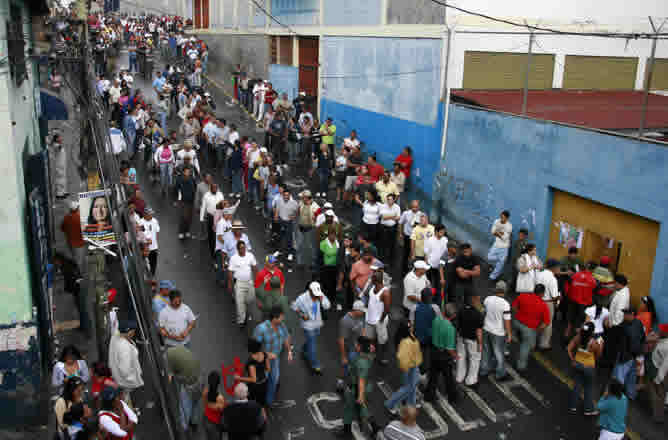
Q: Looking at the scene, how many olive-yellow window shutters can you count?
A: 3